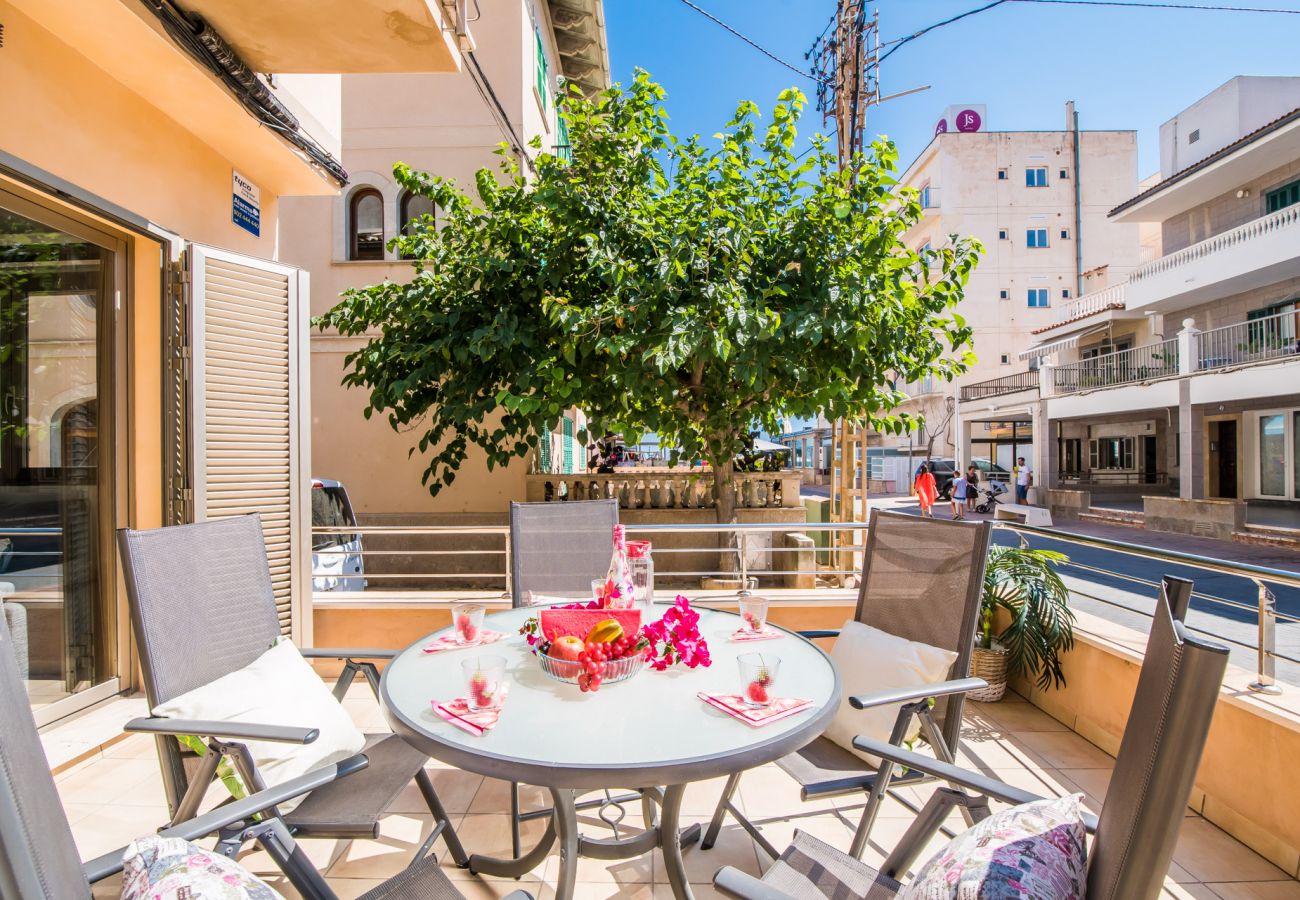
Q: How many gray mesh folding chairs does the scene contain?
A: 5